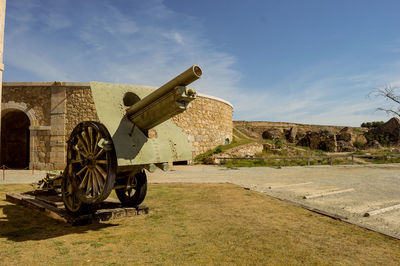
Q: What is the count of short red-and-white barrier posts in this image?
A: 2